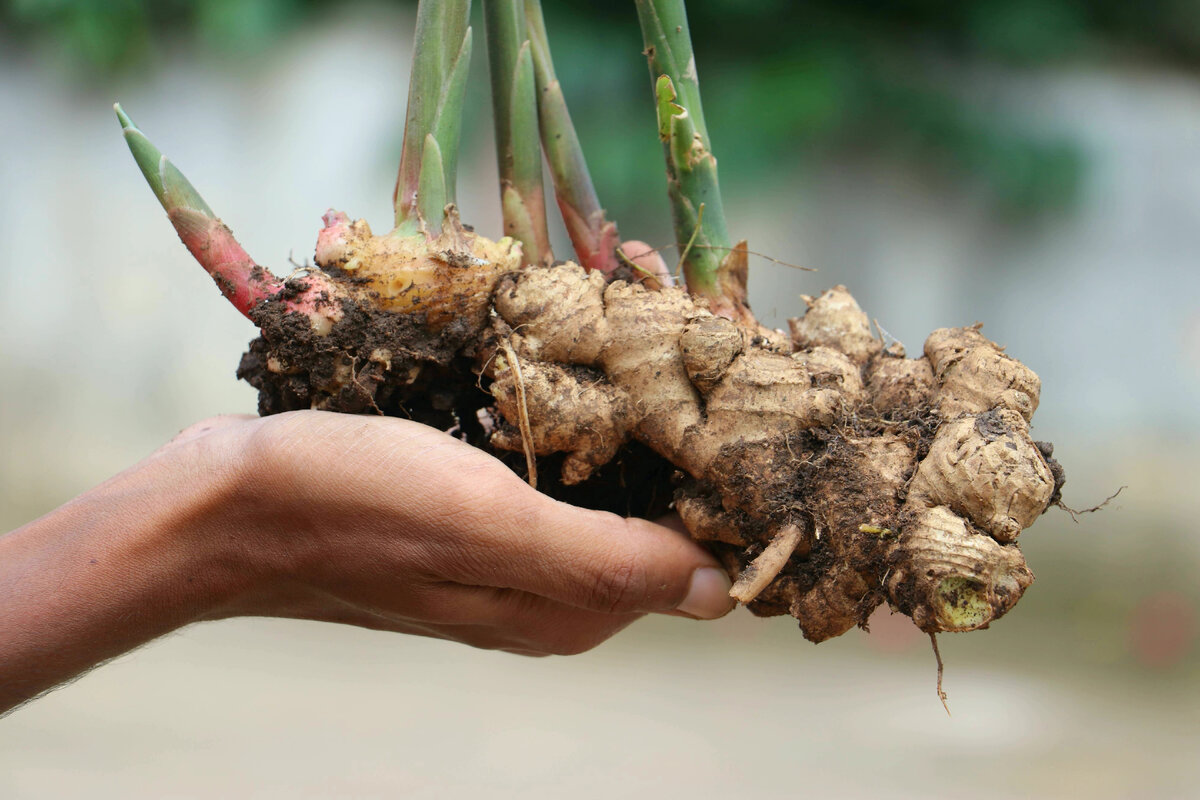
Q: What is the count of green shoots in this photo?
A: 5